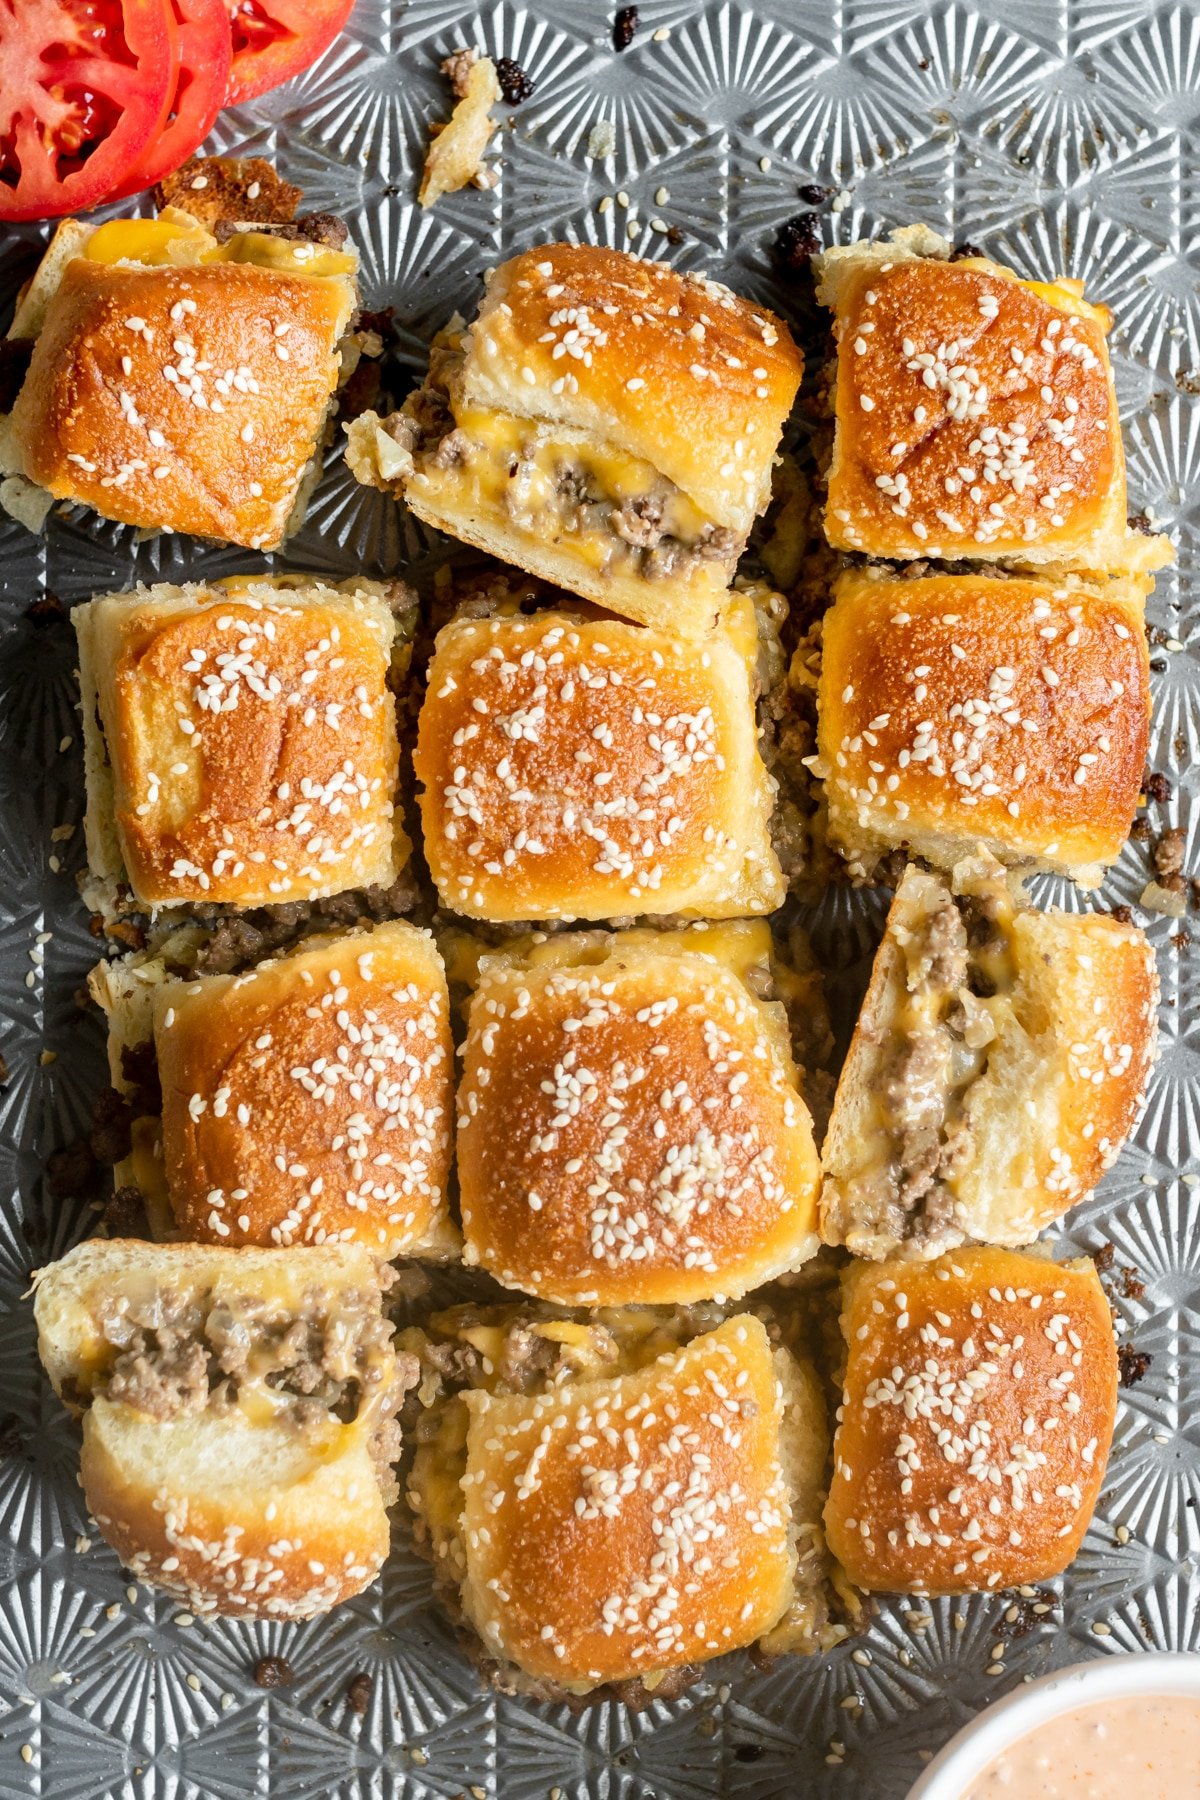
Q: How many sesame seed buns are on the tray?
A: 12